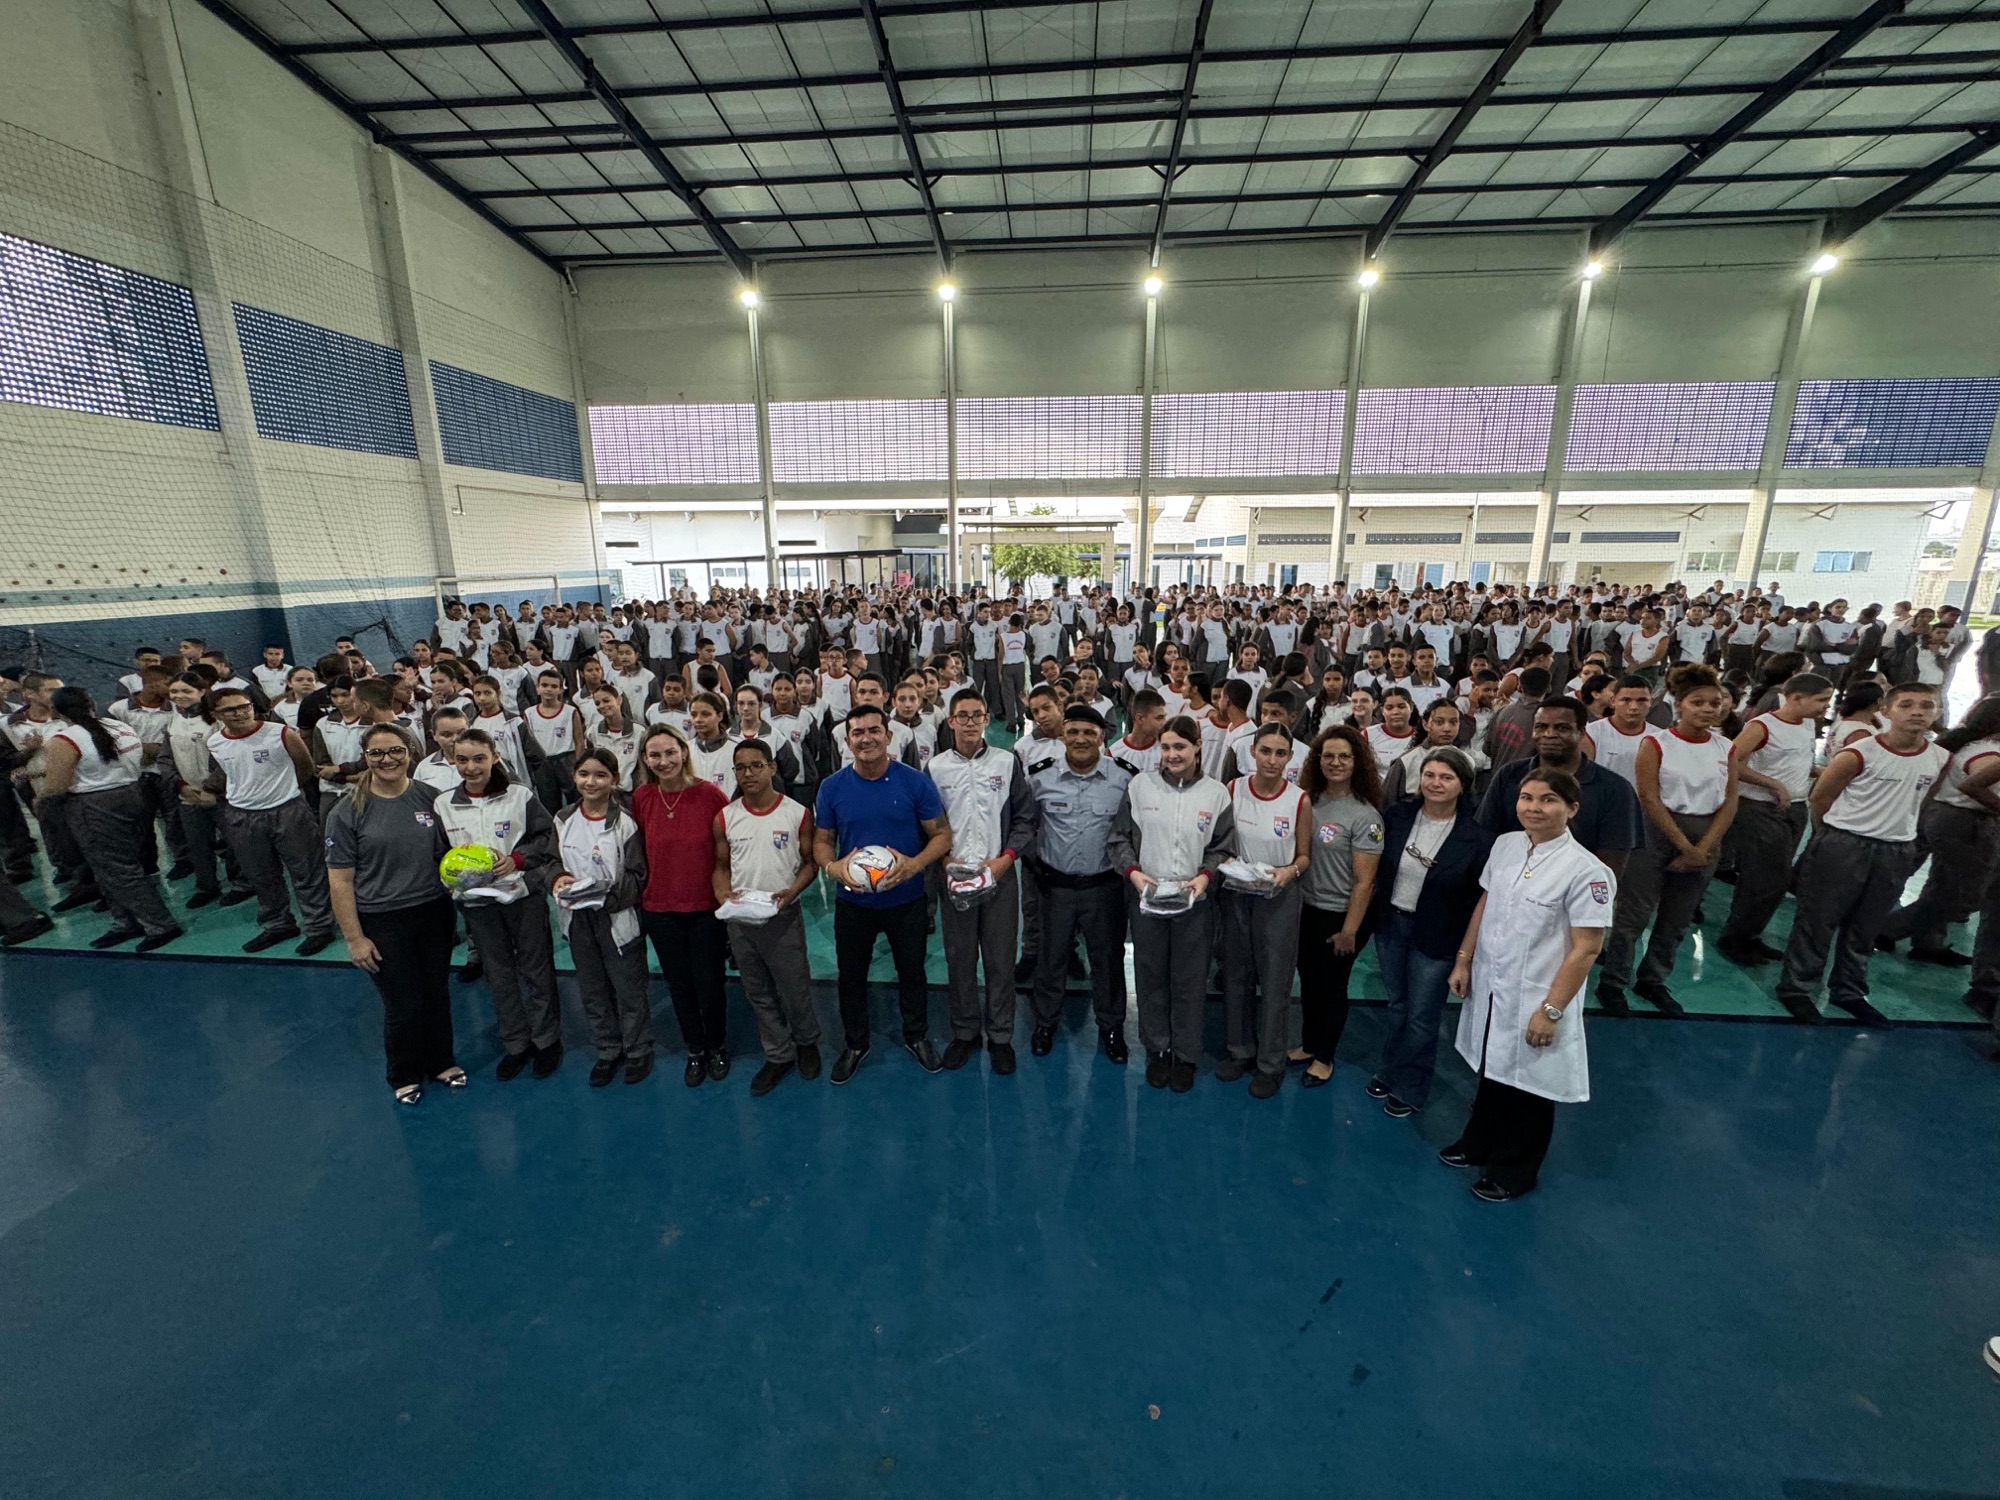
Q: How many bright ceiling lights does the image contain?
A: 6